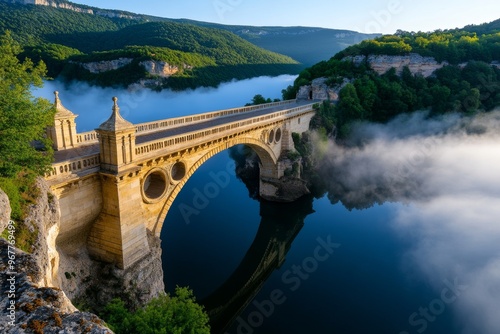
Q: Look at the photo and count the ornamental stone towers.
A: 2